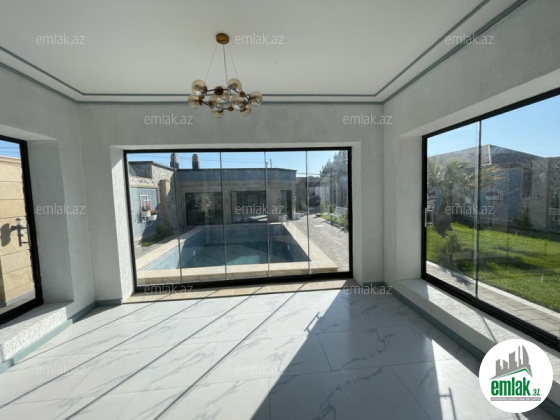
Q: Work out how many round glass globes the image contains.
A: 9